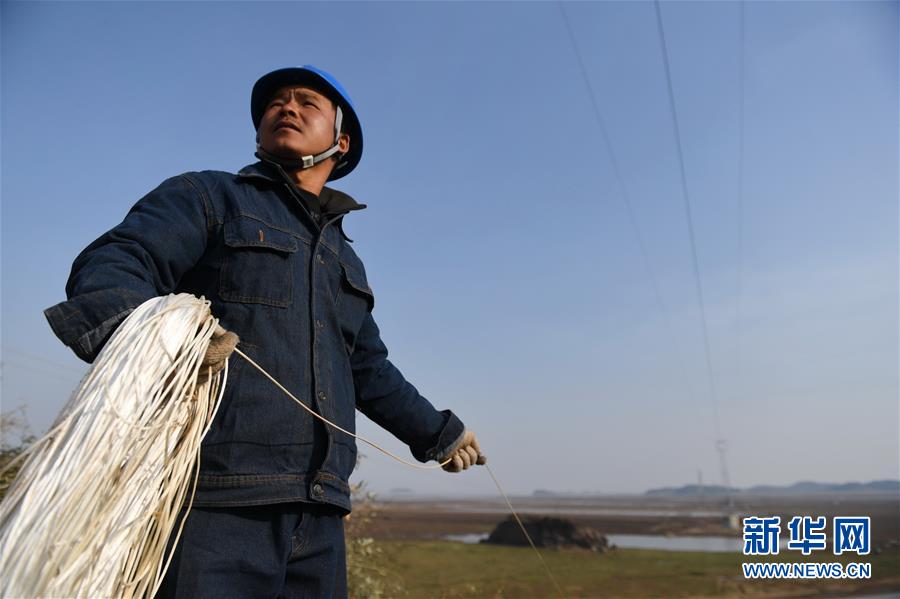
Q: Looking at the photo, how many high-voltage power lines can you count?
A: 3